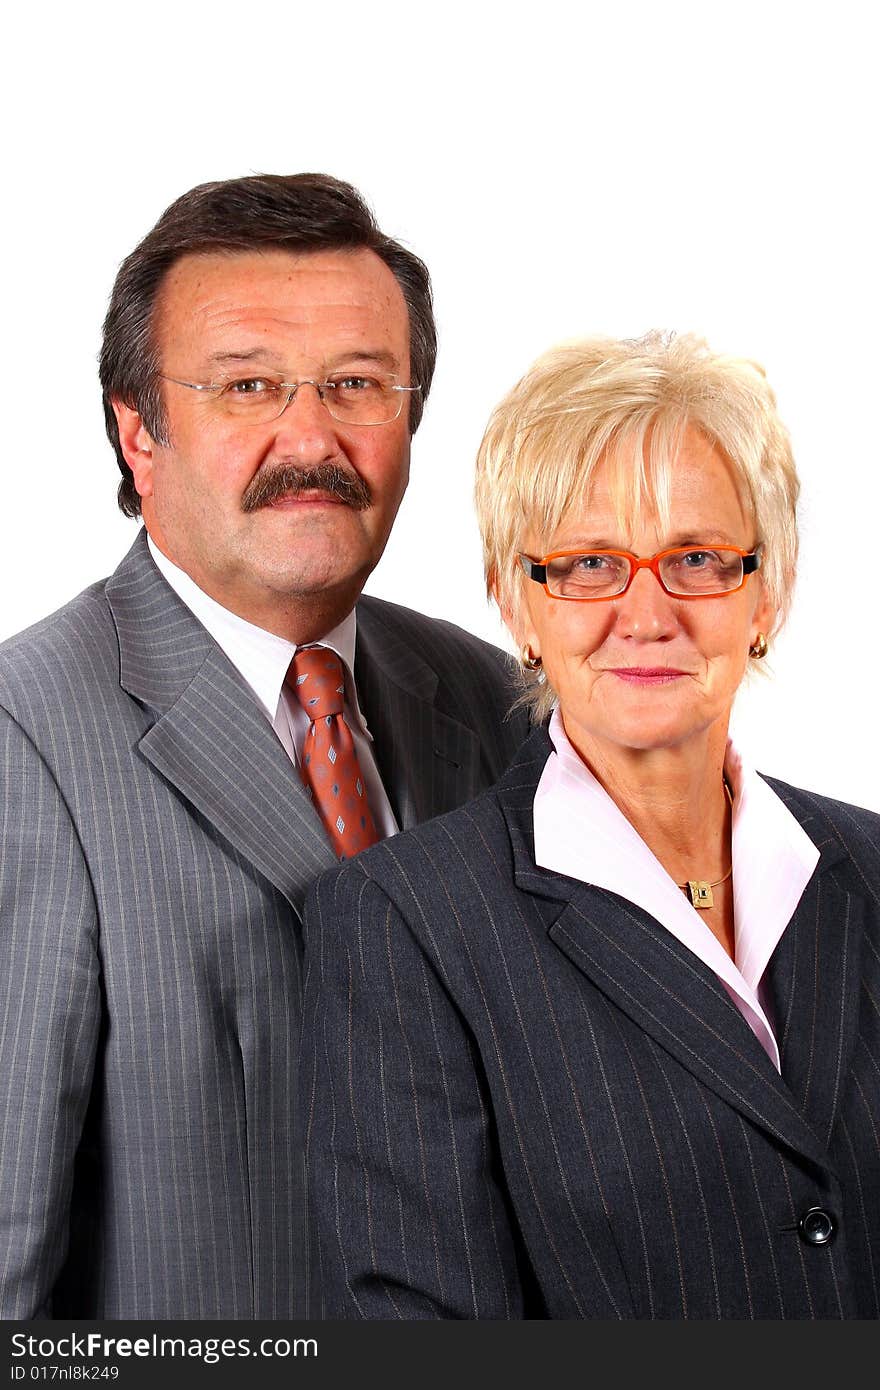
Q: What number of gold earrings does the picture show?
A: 2